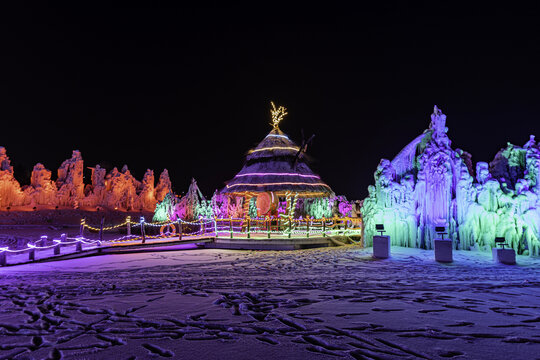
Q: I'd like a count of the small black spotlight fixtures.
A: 3